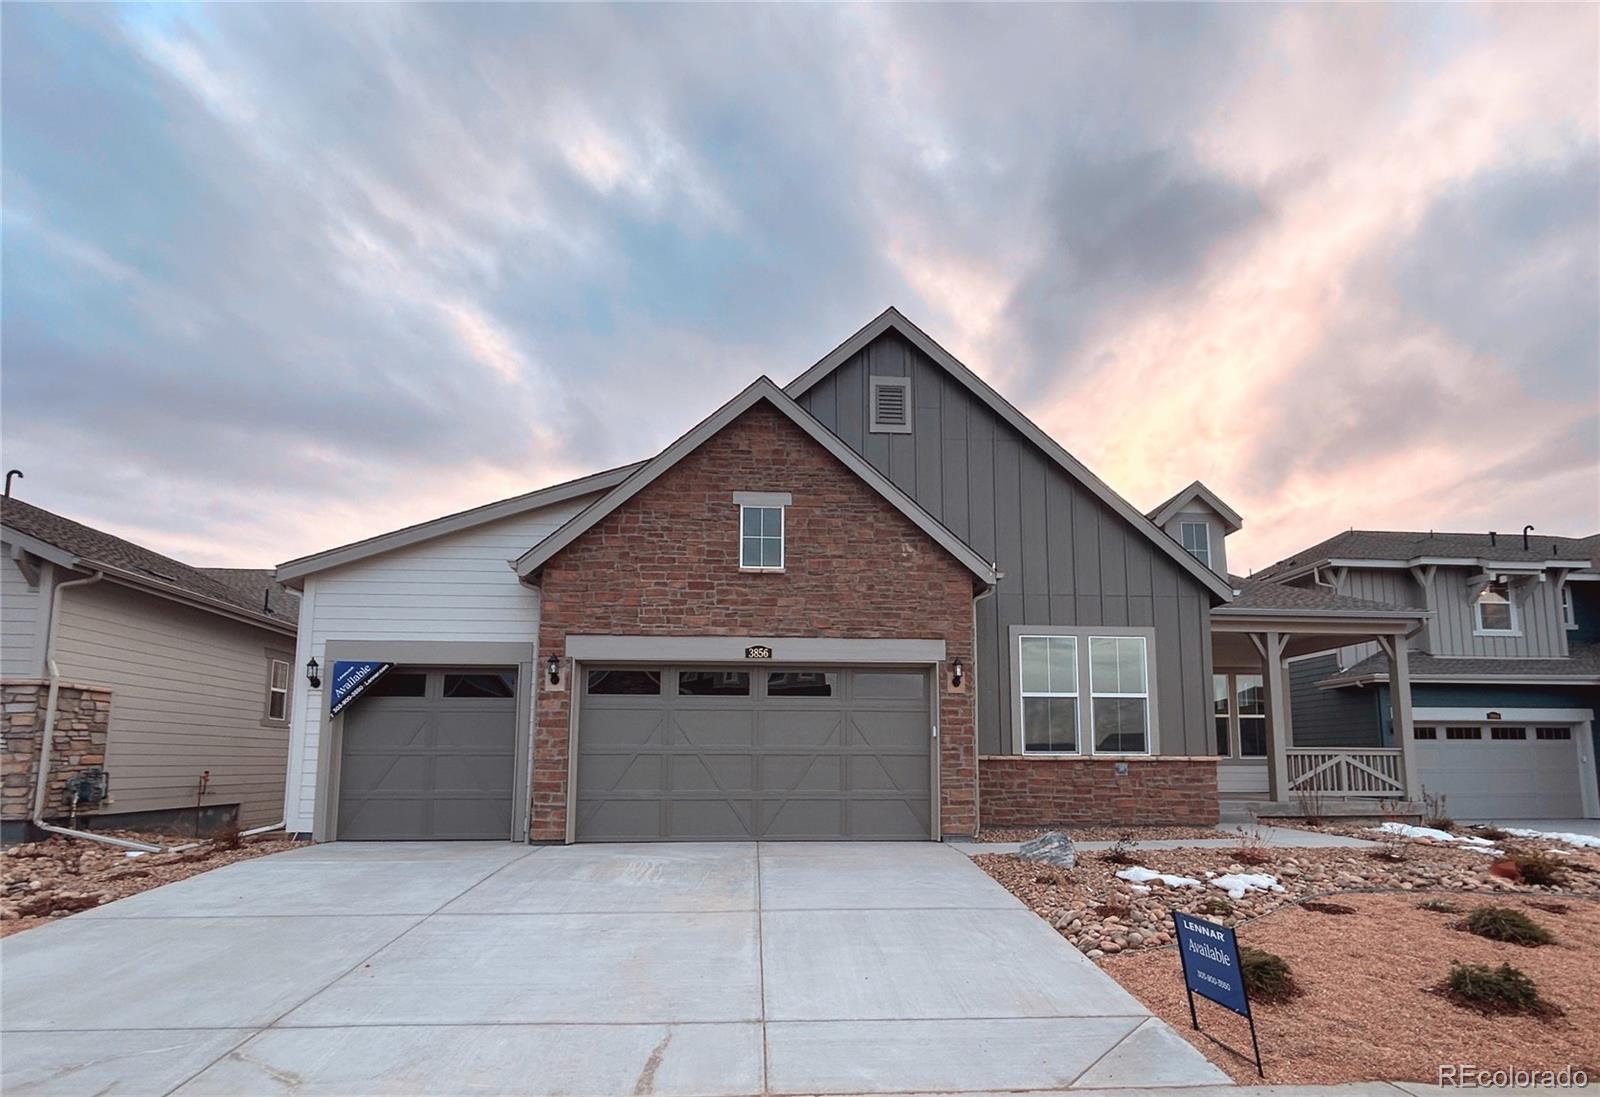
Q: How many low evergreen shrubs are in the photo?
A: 3